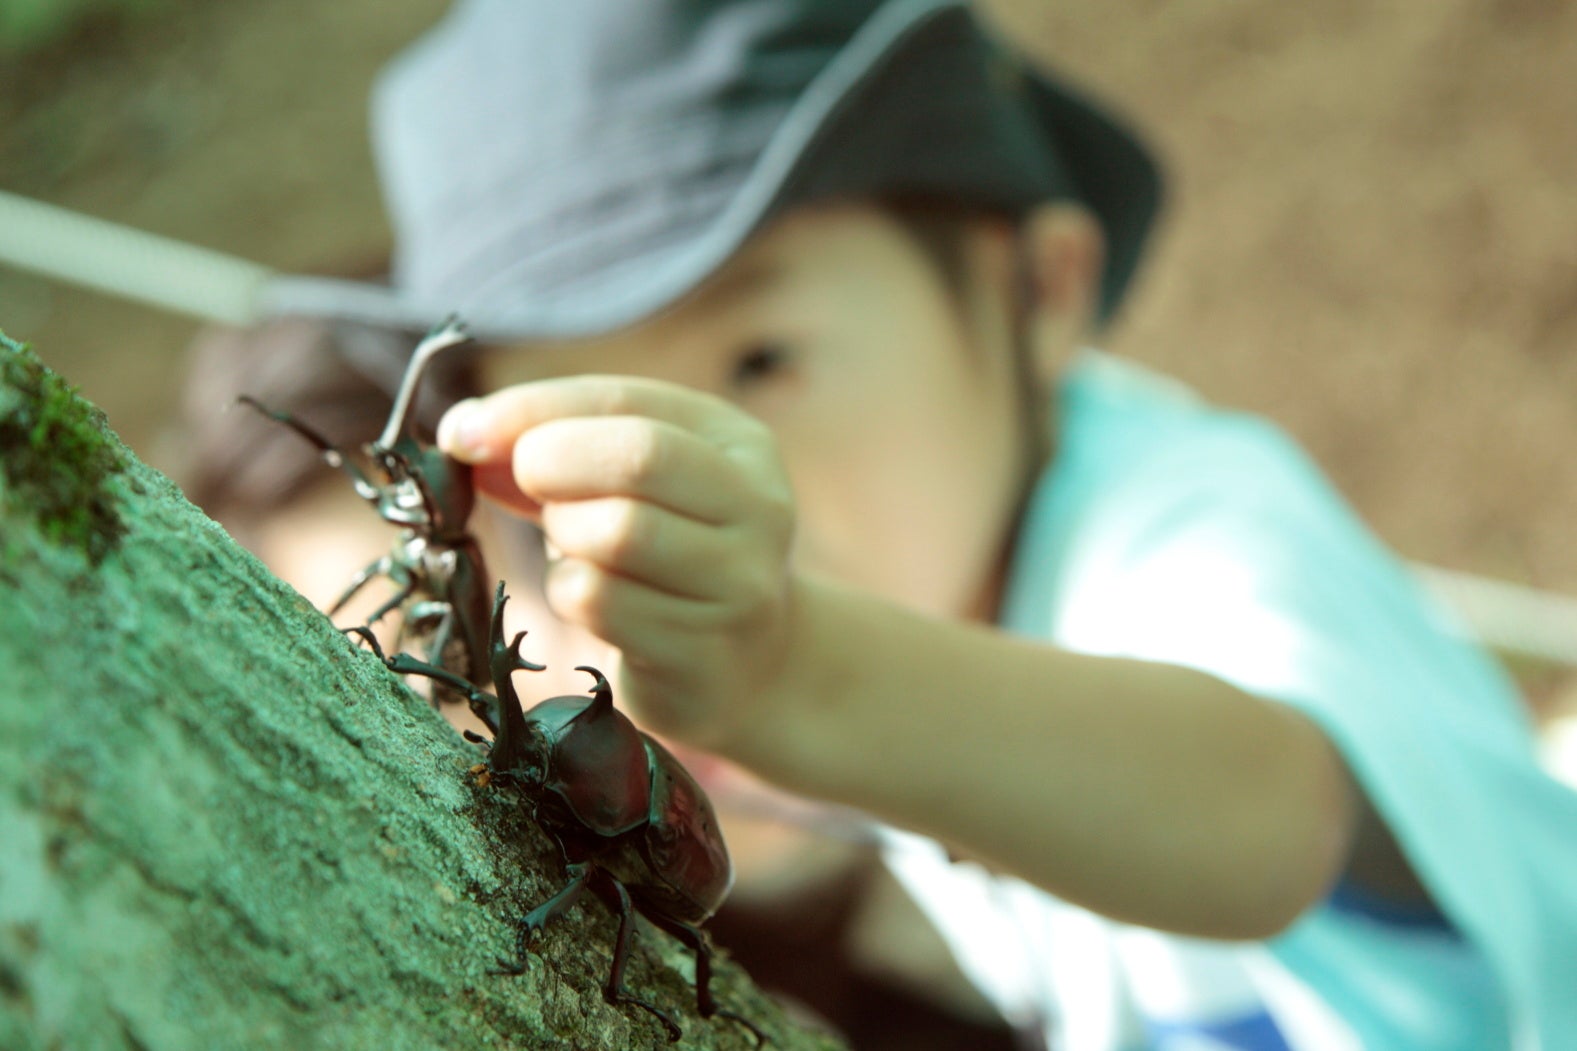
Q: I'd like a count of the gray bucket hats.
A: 1